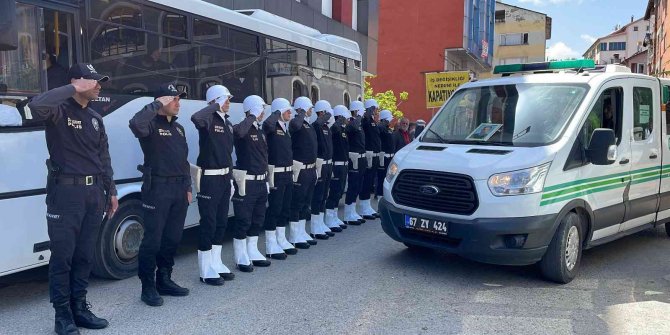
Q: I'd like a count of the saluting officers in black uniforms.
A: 11